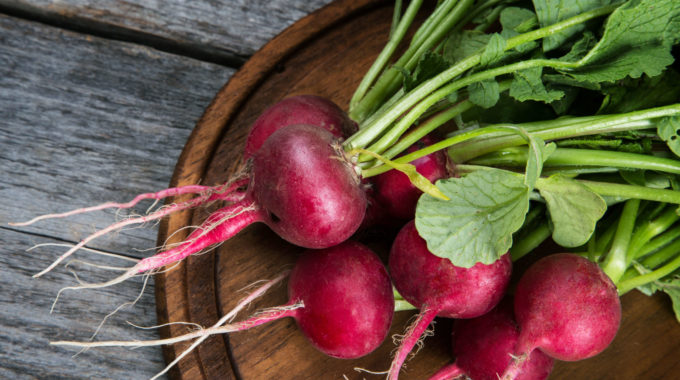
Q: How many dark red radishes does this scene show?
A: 7